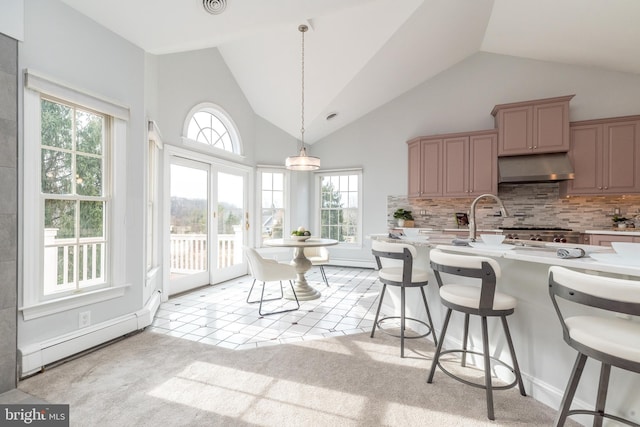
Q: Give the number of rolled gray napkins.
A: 3